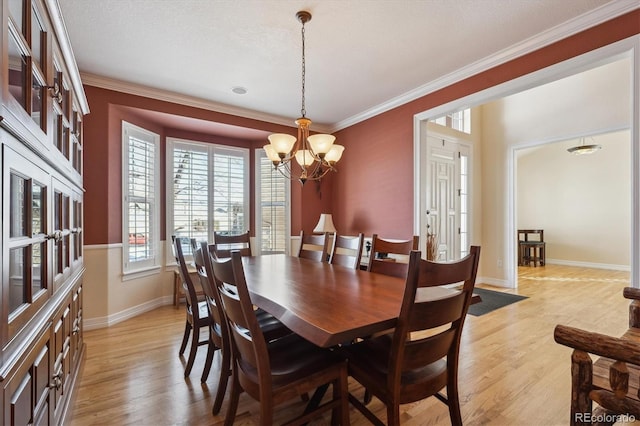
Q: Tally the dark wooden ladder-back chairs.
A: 8